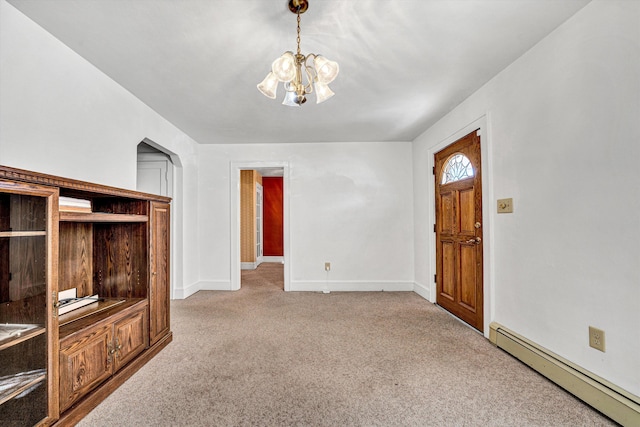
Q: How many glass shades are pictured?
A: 5